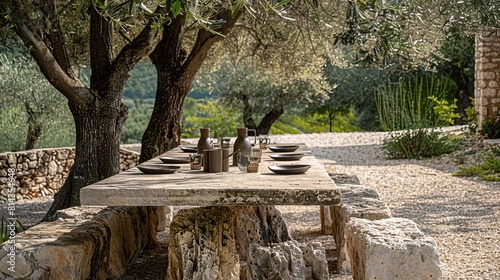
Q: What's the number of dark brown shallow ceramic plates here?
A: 6